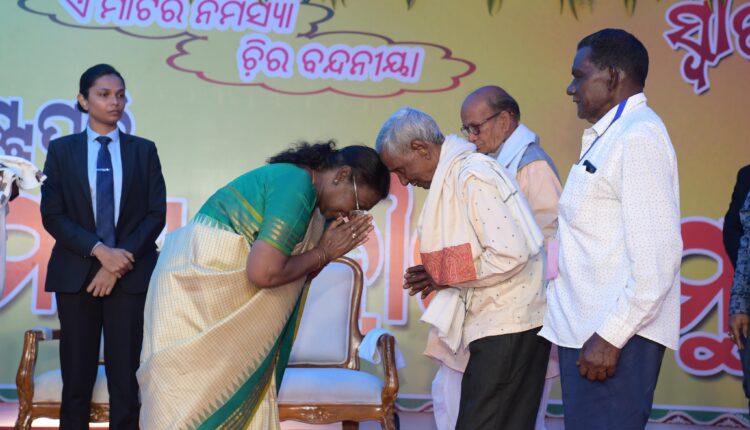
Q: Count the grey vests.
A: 1